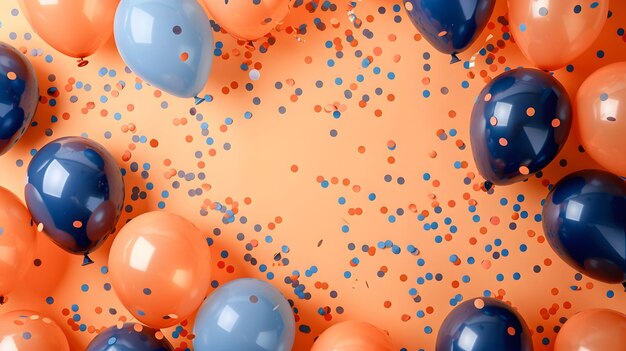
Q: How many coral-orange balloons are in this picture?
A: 9